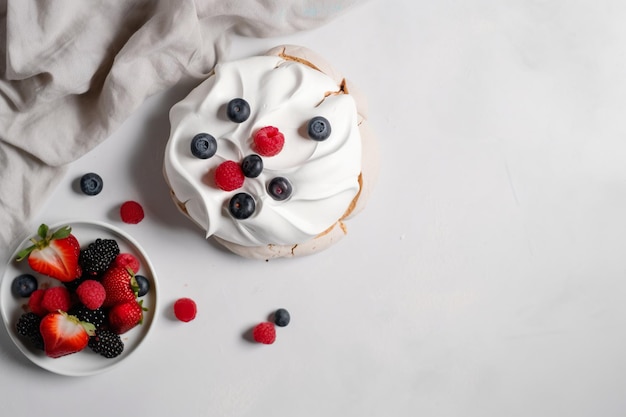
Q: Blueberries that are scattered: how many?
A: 2